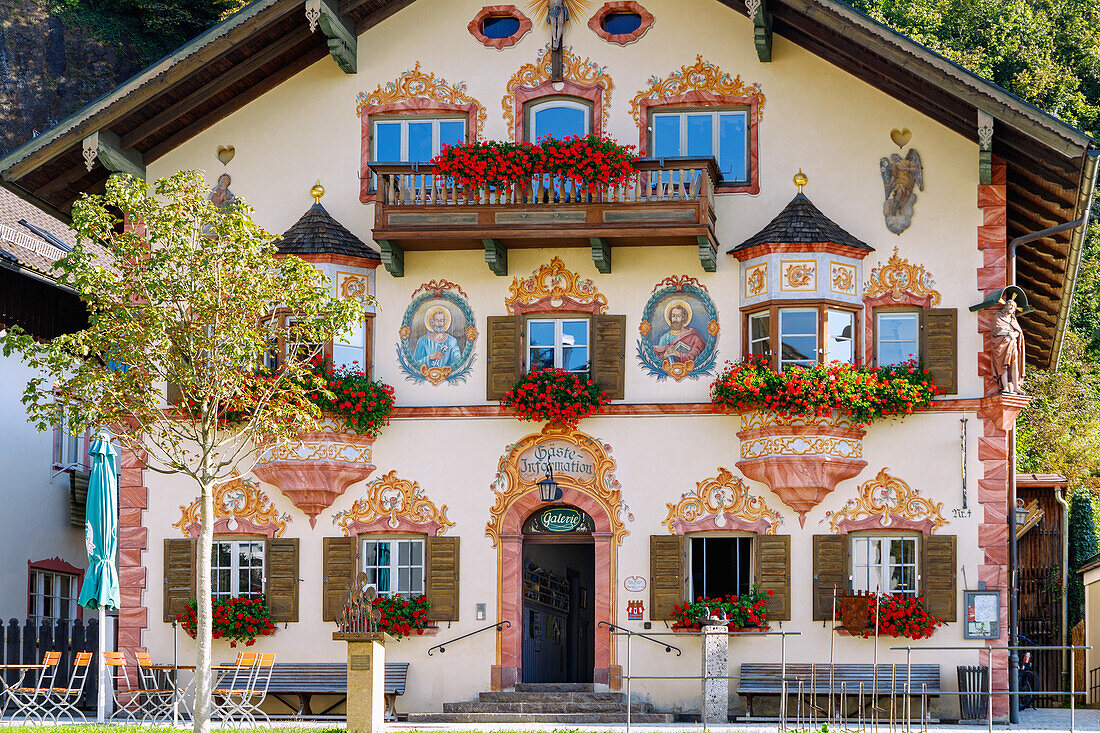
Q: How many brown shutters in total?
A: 11